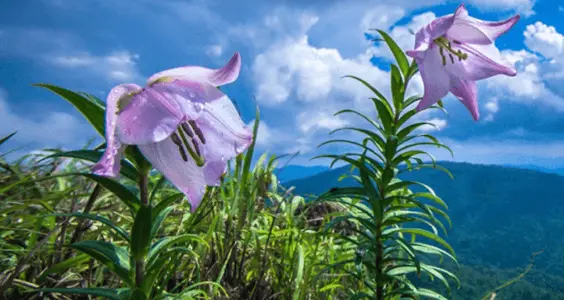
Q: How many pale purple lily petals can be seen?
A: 12